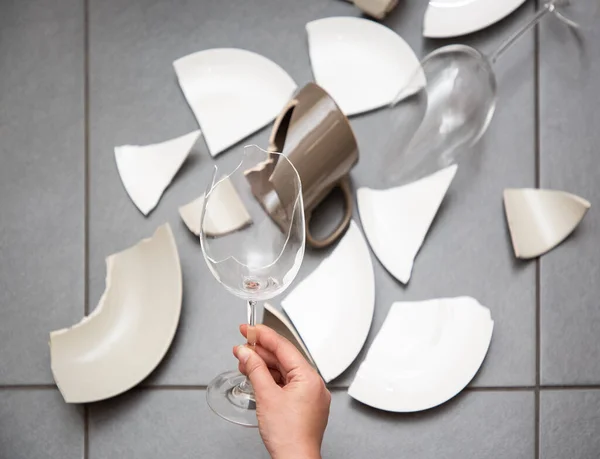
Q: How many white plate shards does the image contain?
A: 7